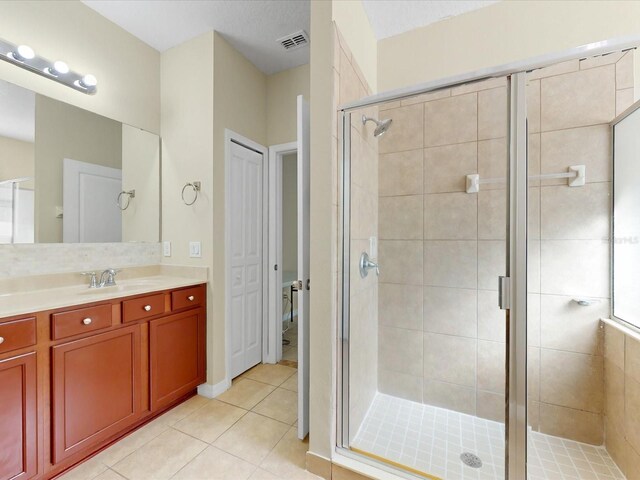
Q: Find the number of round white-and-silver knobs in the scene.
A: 4